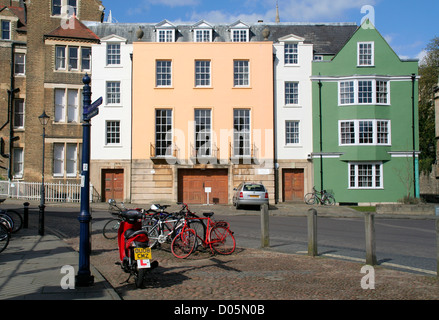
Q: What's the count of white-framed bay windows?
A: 2